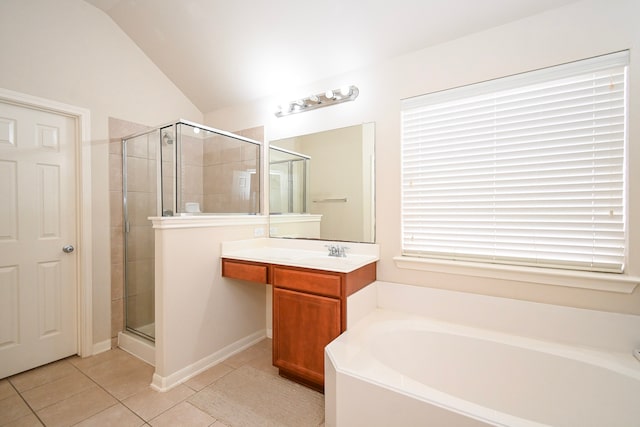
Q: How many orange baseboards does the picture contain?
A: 0